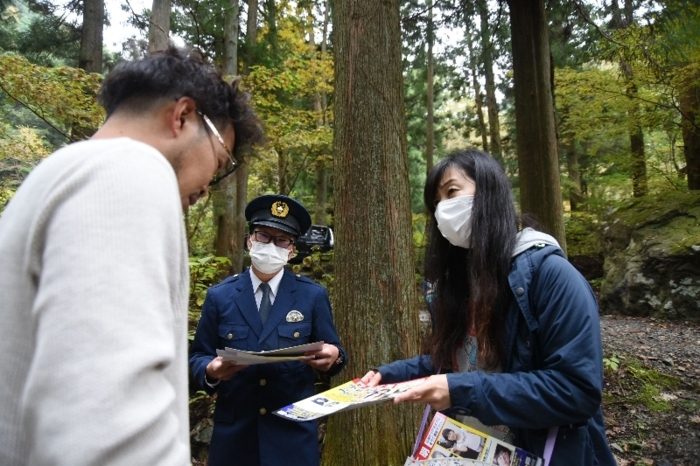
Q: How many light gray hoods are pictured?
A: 1